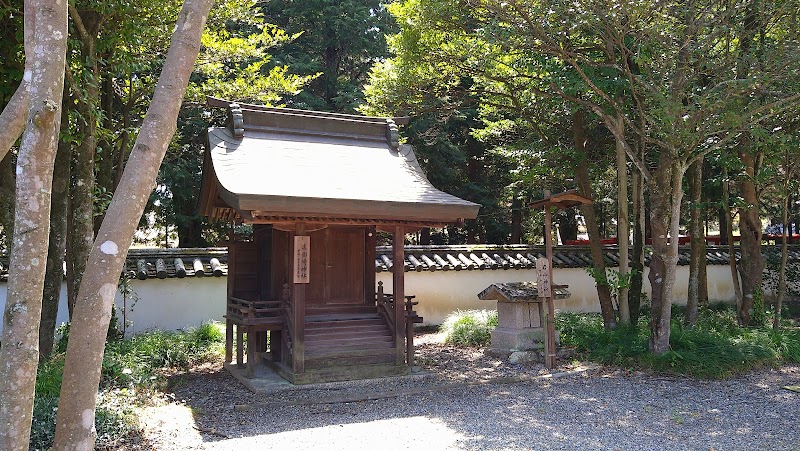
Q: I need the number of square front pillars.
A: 2